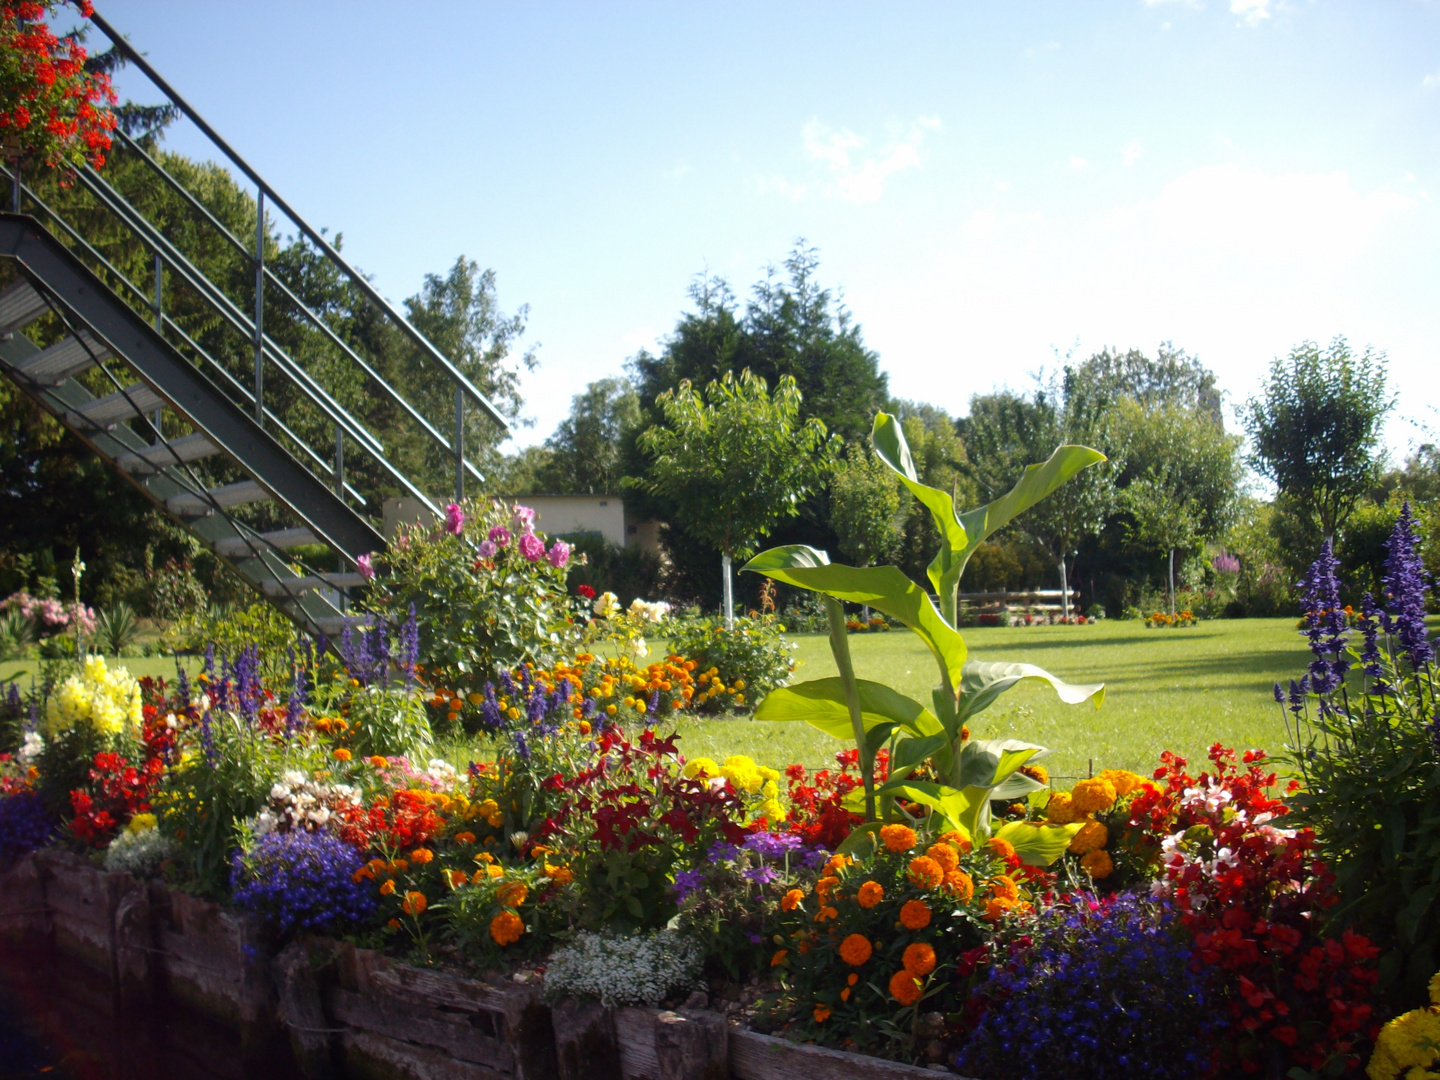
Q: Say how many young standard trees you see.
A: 5